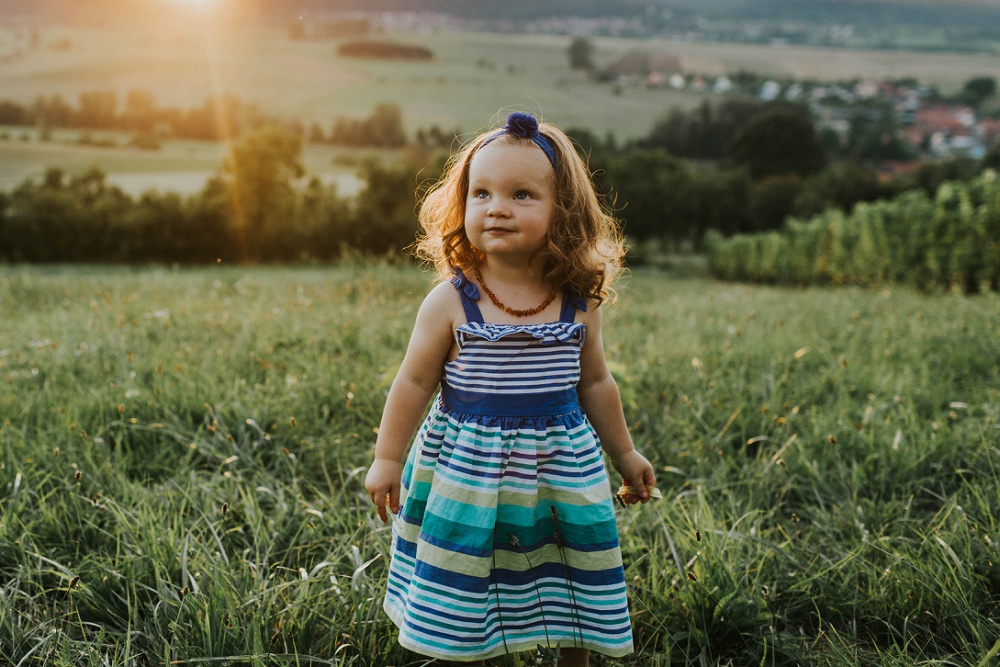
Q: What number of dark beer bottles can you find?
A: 0